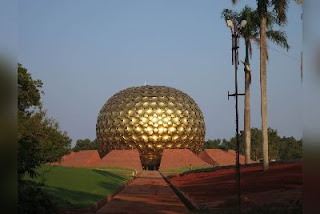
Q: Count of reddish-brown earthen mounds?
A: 4